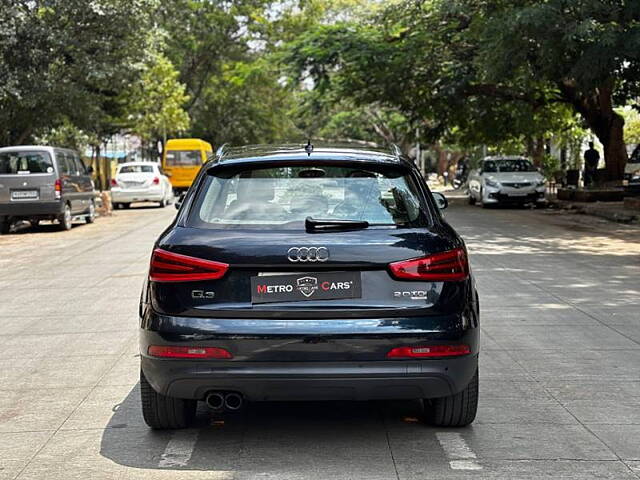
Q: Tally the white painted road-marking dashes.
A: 2